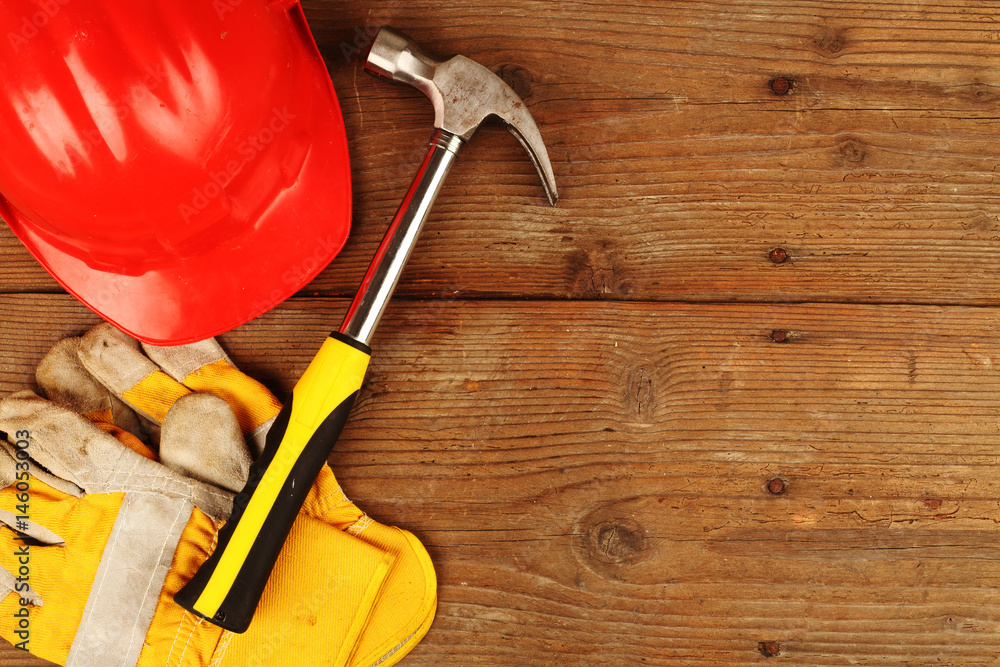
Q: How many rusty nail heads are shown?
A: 5